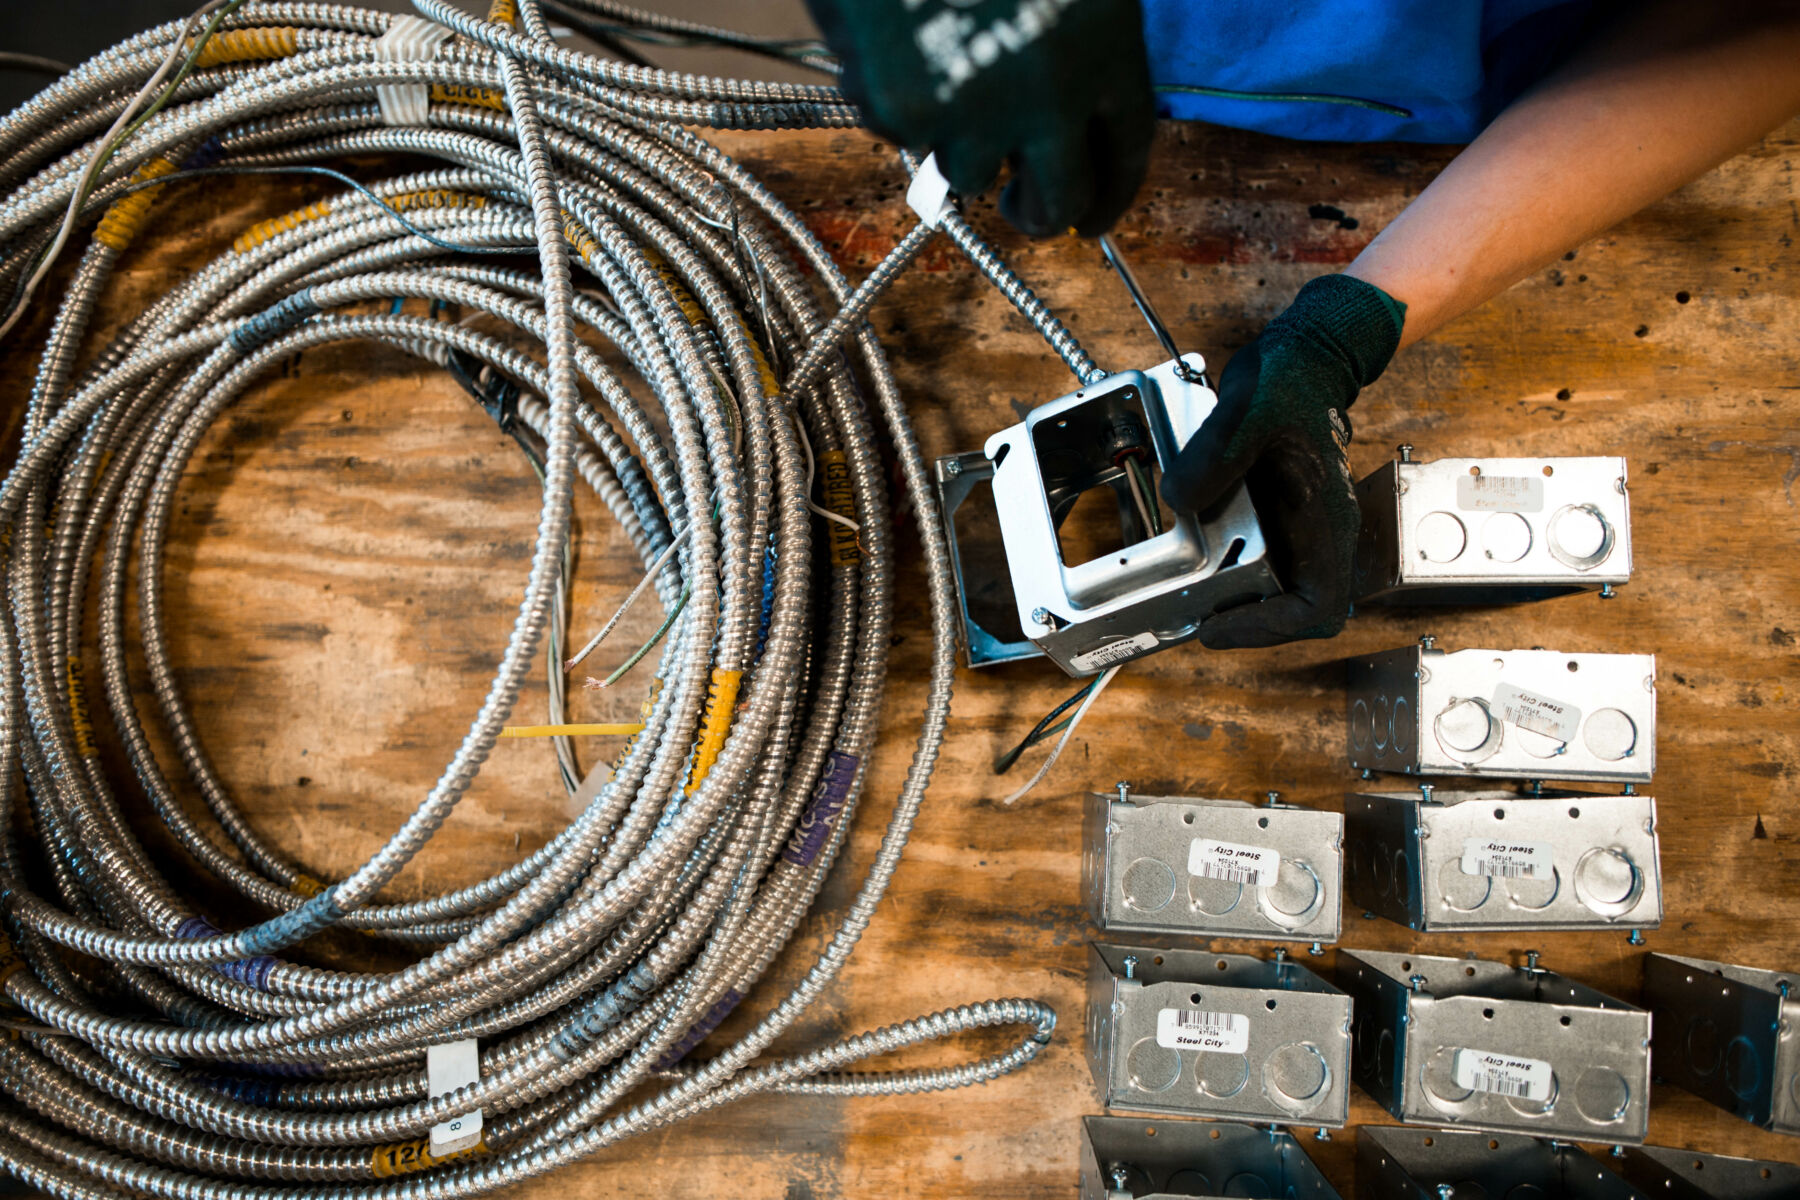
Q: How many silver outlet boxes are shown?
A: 12